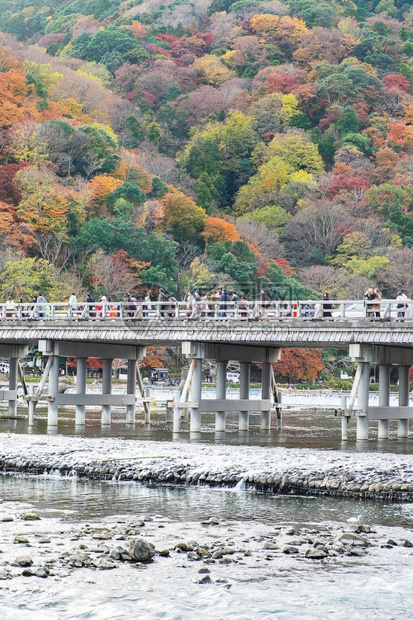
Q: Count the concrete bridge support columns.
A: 12